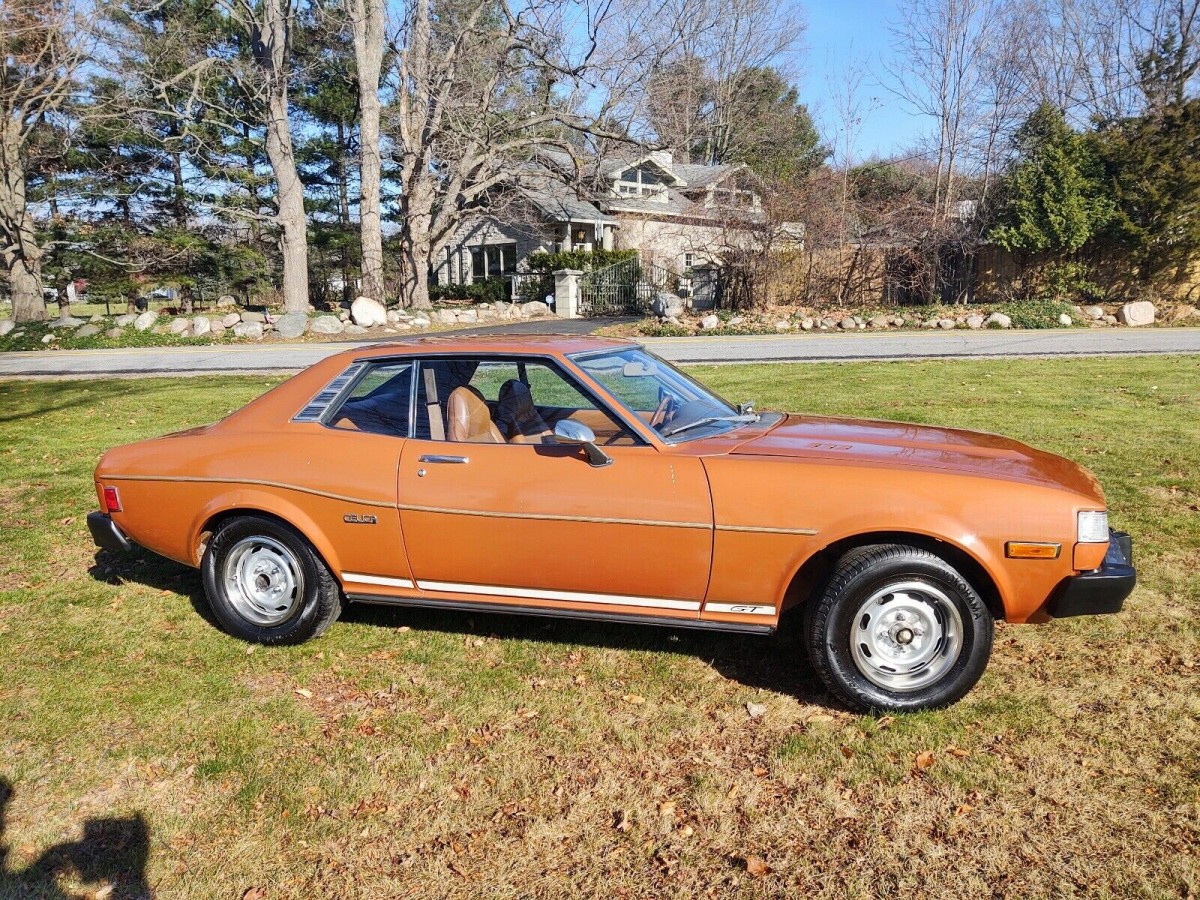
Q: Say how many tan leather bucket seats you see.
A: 2